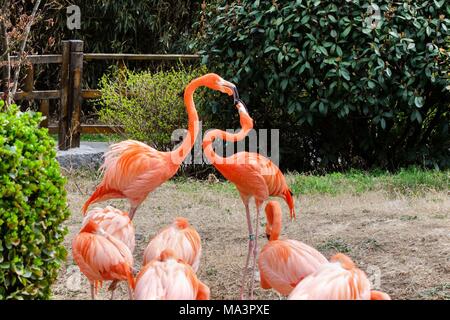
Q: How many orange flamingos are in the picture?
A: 8